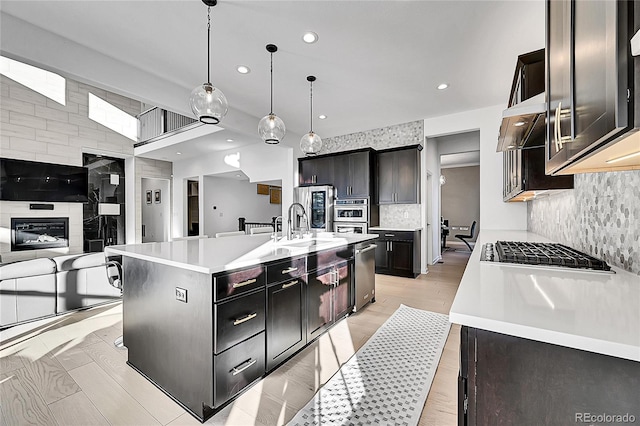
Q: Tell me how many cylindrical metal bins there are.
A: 0